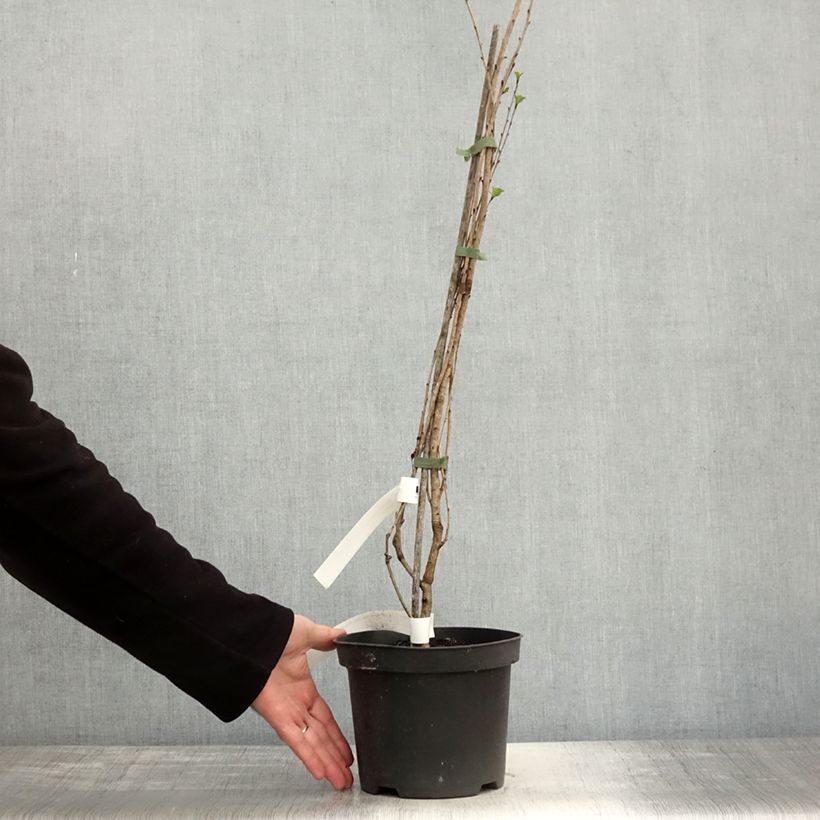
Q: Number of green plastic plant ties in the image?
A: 3